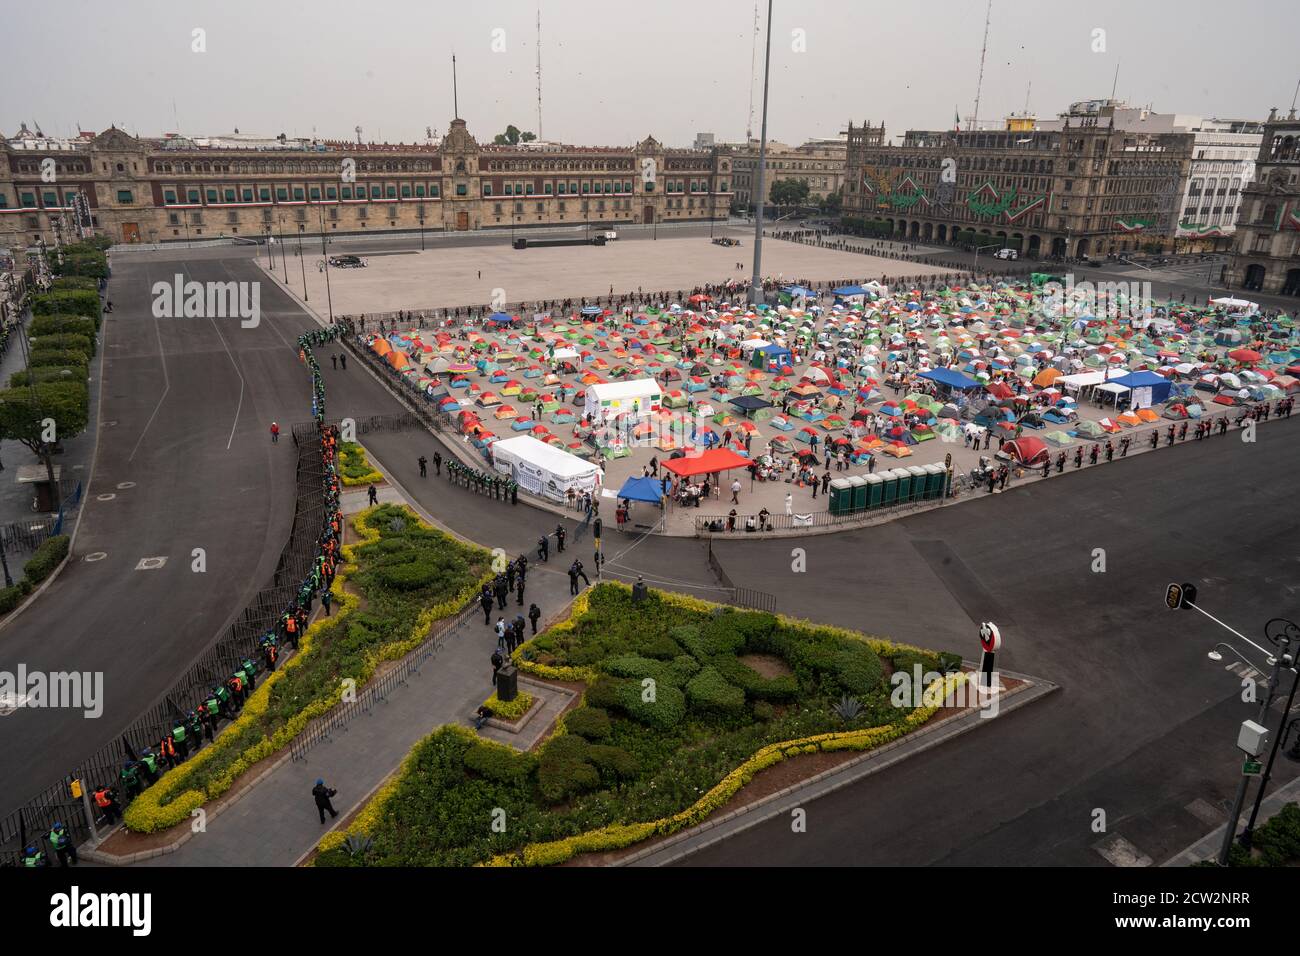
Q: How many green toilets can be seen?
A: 8